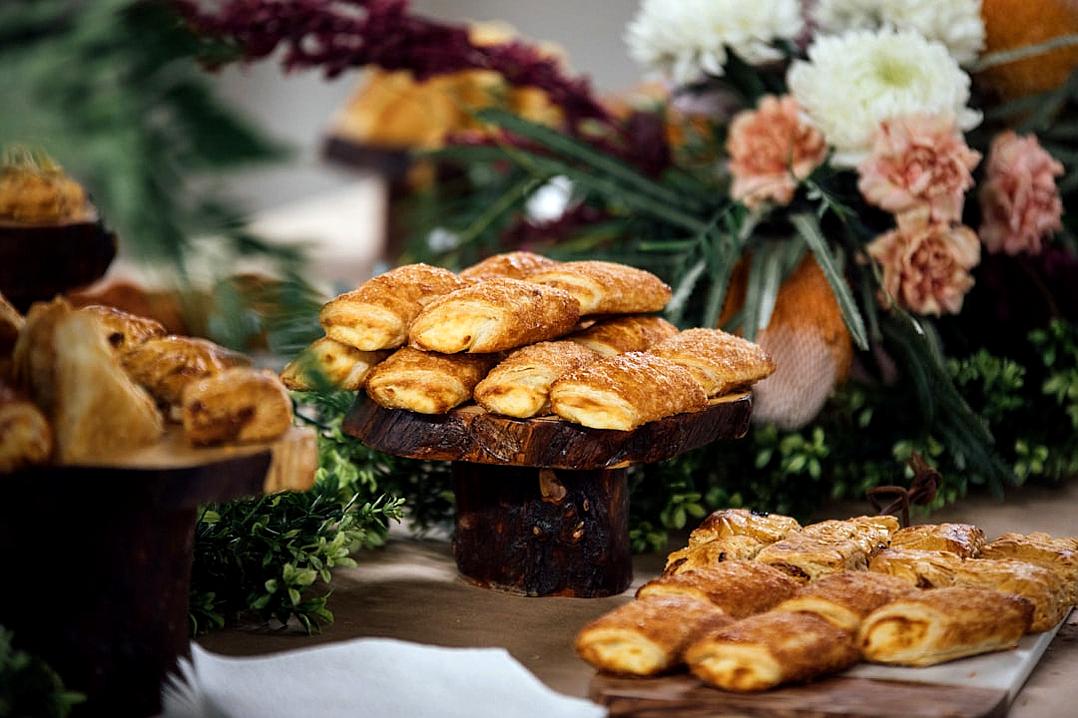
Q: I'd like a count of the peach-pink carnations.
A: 4